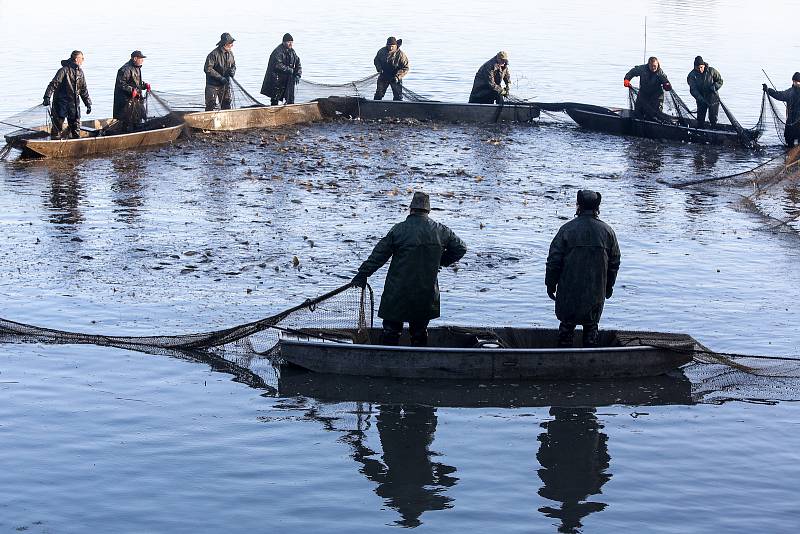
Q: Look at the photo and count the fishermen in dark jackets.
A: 11